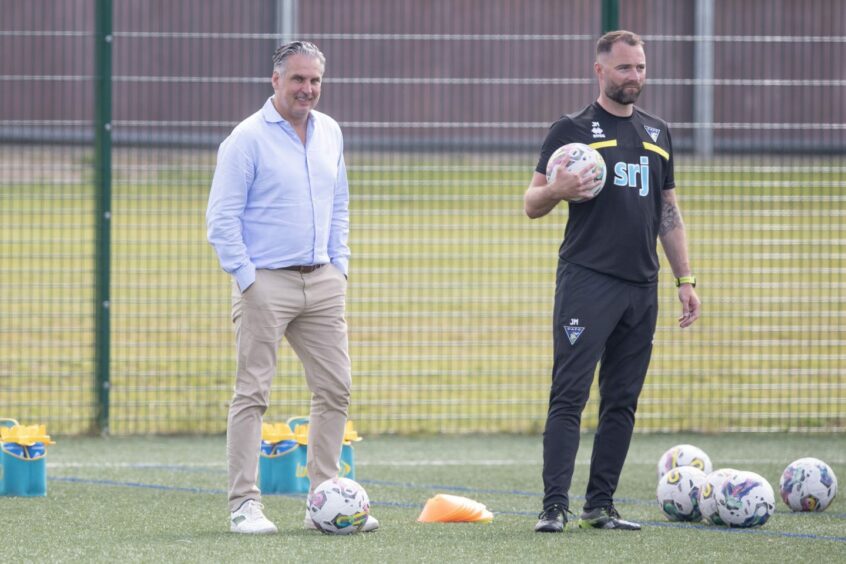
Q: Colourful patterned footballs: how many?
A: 7